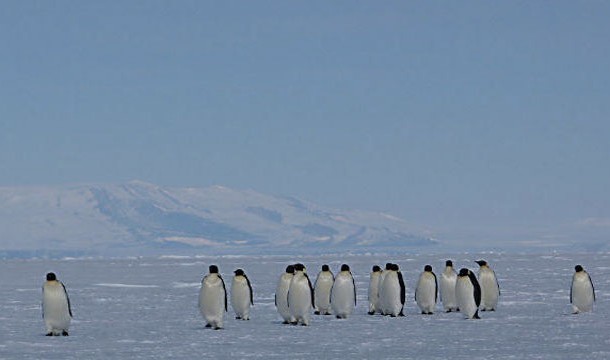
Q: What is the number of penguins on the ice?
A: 15